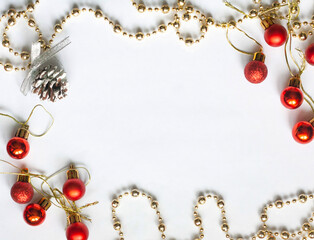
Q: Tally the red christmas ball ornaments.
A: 10